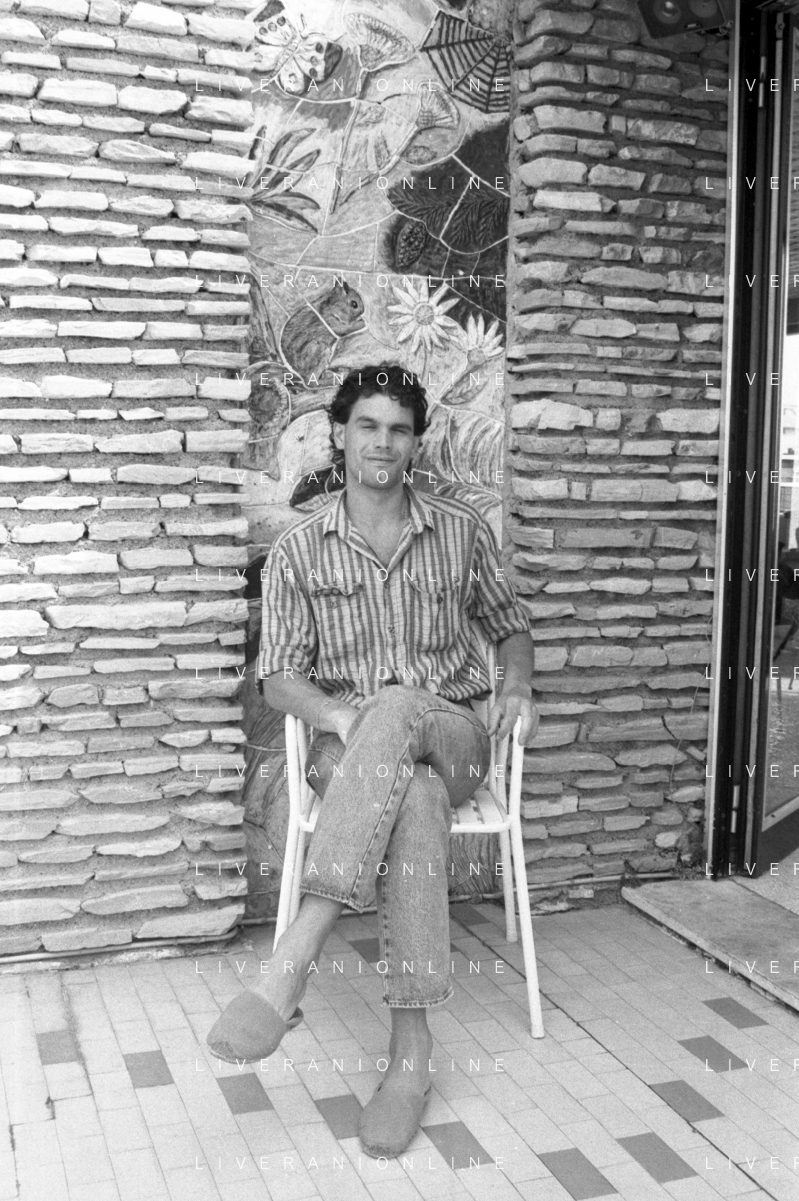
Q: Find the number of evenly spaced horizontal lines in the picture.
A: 12